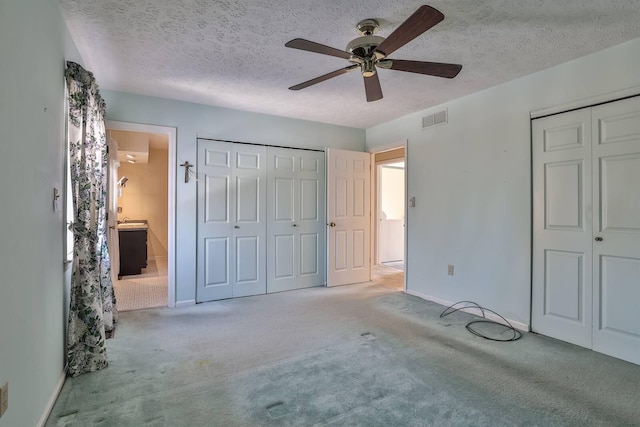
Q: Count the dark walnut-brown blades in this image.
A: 5